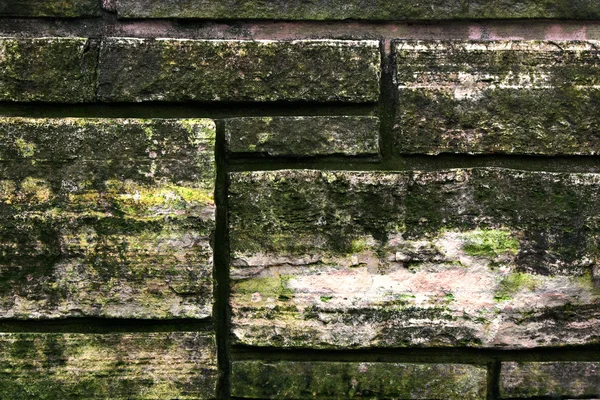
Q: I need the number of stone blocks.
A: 11